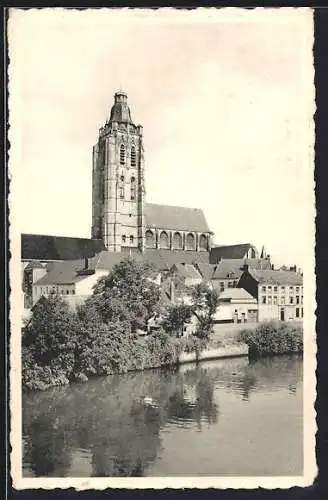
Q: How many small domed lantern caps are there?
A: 1